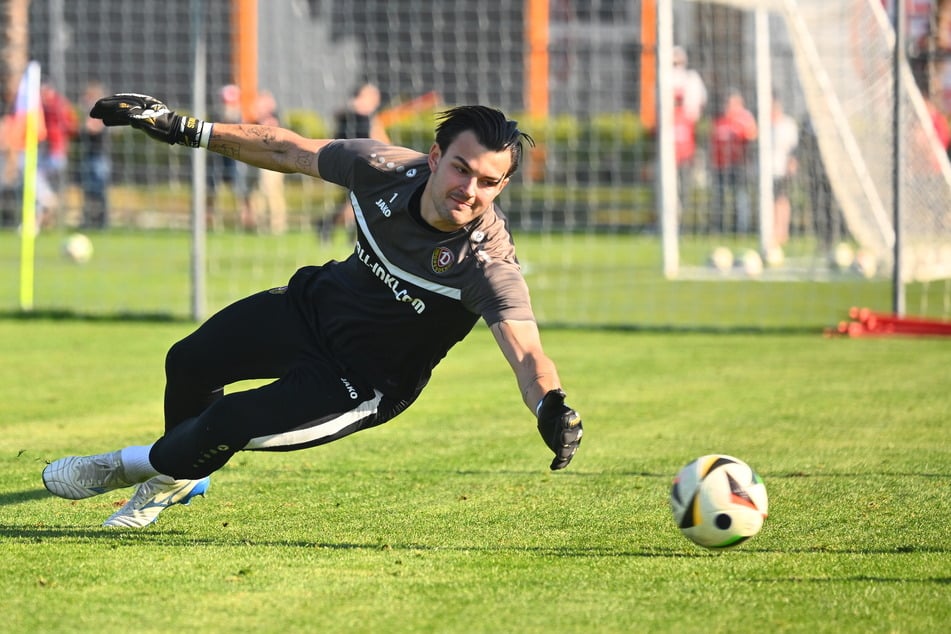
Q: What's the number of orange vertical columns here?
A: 3